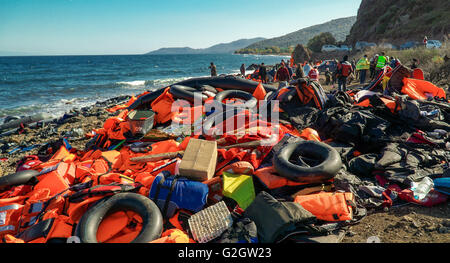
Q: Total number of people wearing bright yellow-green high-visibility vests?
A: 2